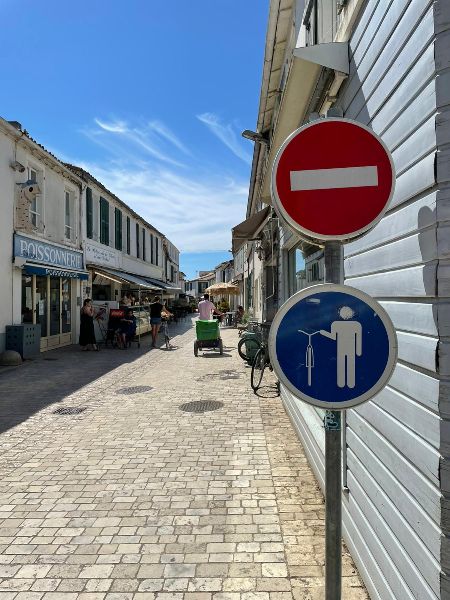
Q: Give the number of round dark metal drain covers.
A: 3